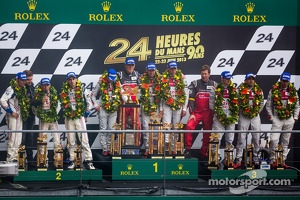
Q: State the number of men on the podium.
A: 12